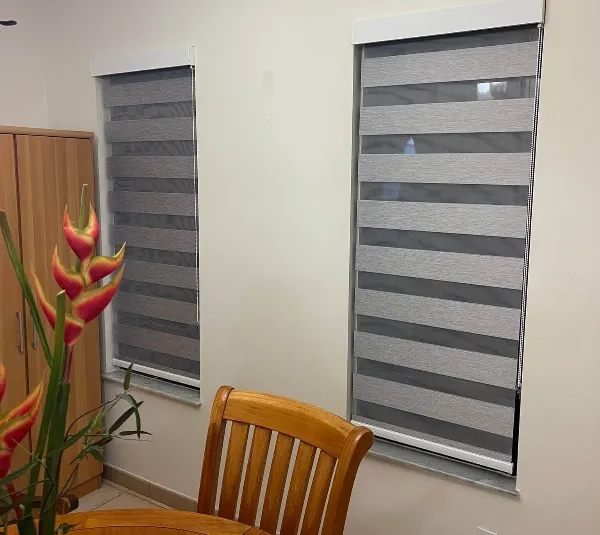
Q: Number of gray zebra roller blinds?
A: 2